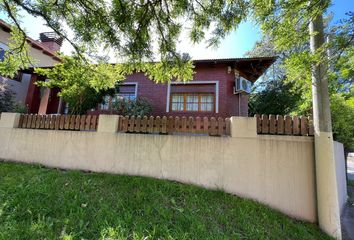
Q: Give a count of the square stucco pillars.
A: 3